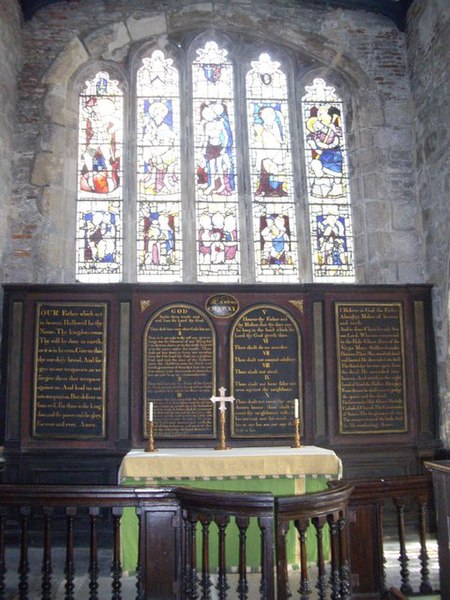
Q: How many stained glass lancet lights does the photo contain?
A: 5